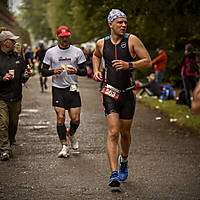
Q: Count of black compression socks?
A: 2